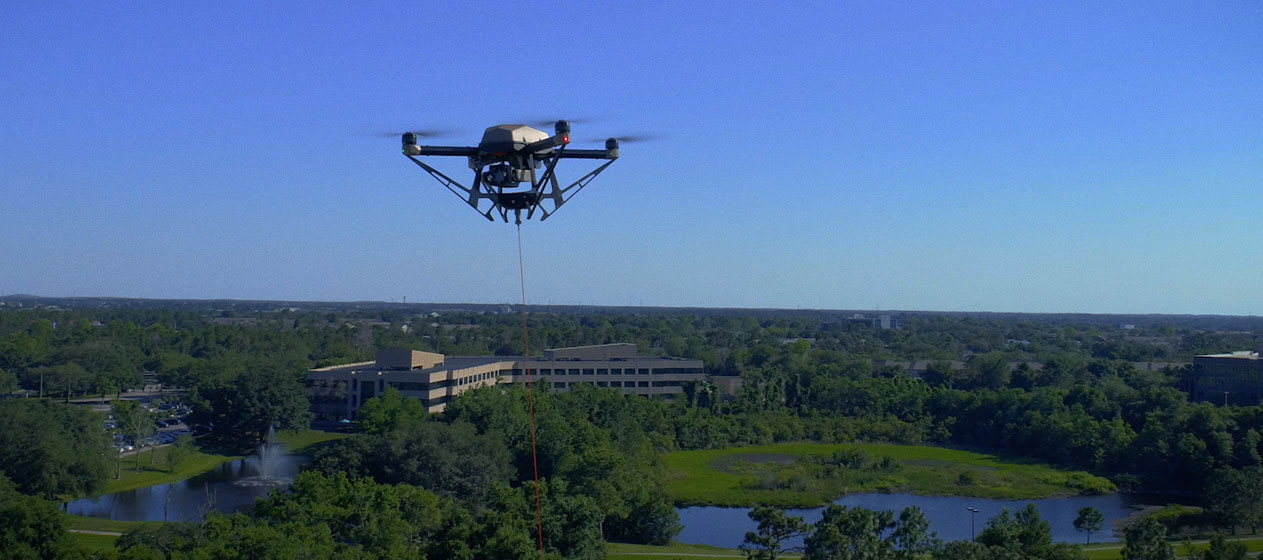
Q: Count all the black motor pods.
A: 3